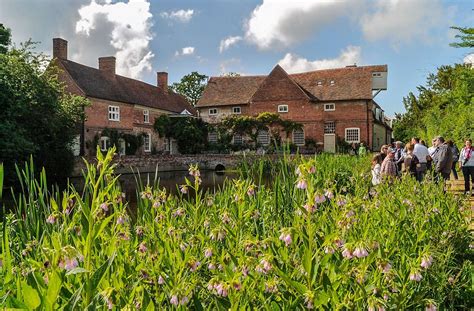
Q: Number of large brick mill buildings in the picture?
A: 2